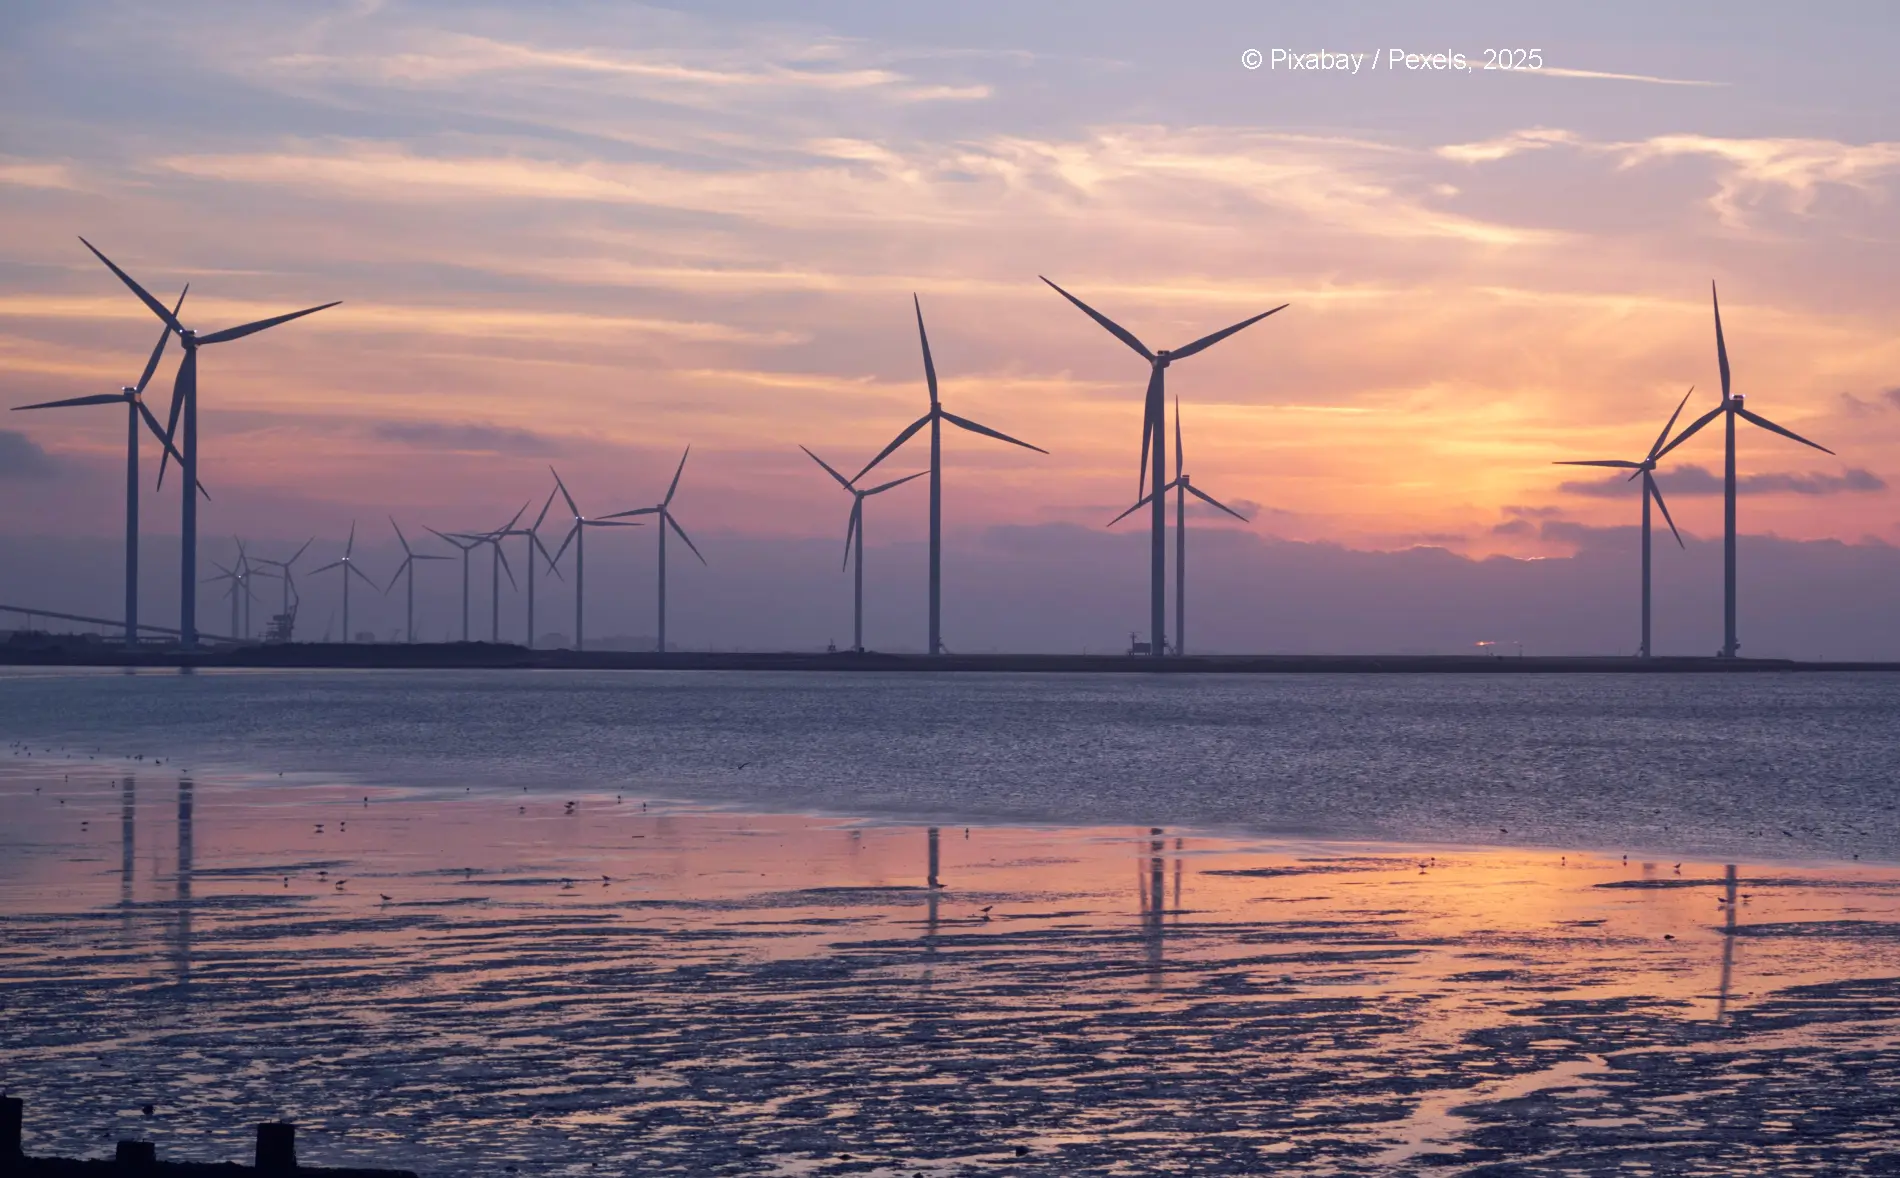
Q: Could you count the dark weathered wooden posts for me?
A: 3